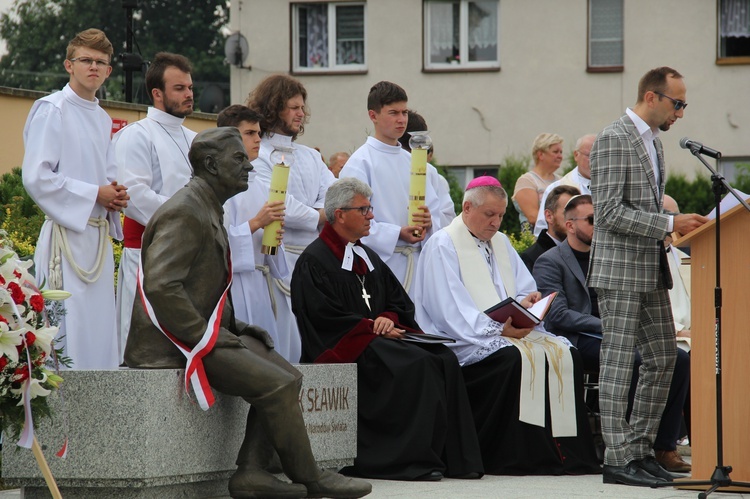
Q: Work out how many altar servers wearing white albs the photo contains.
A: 6